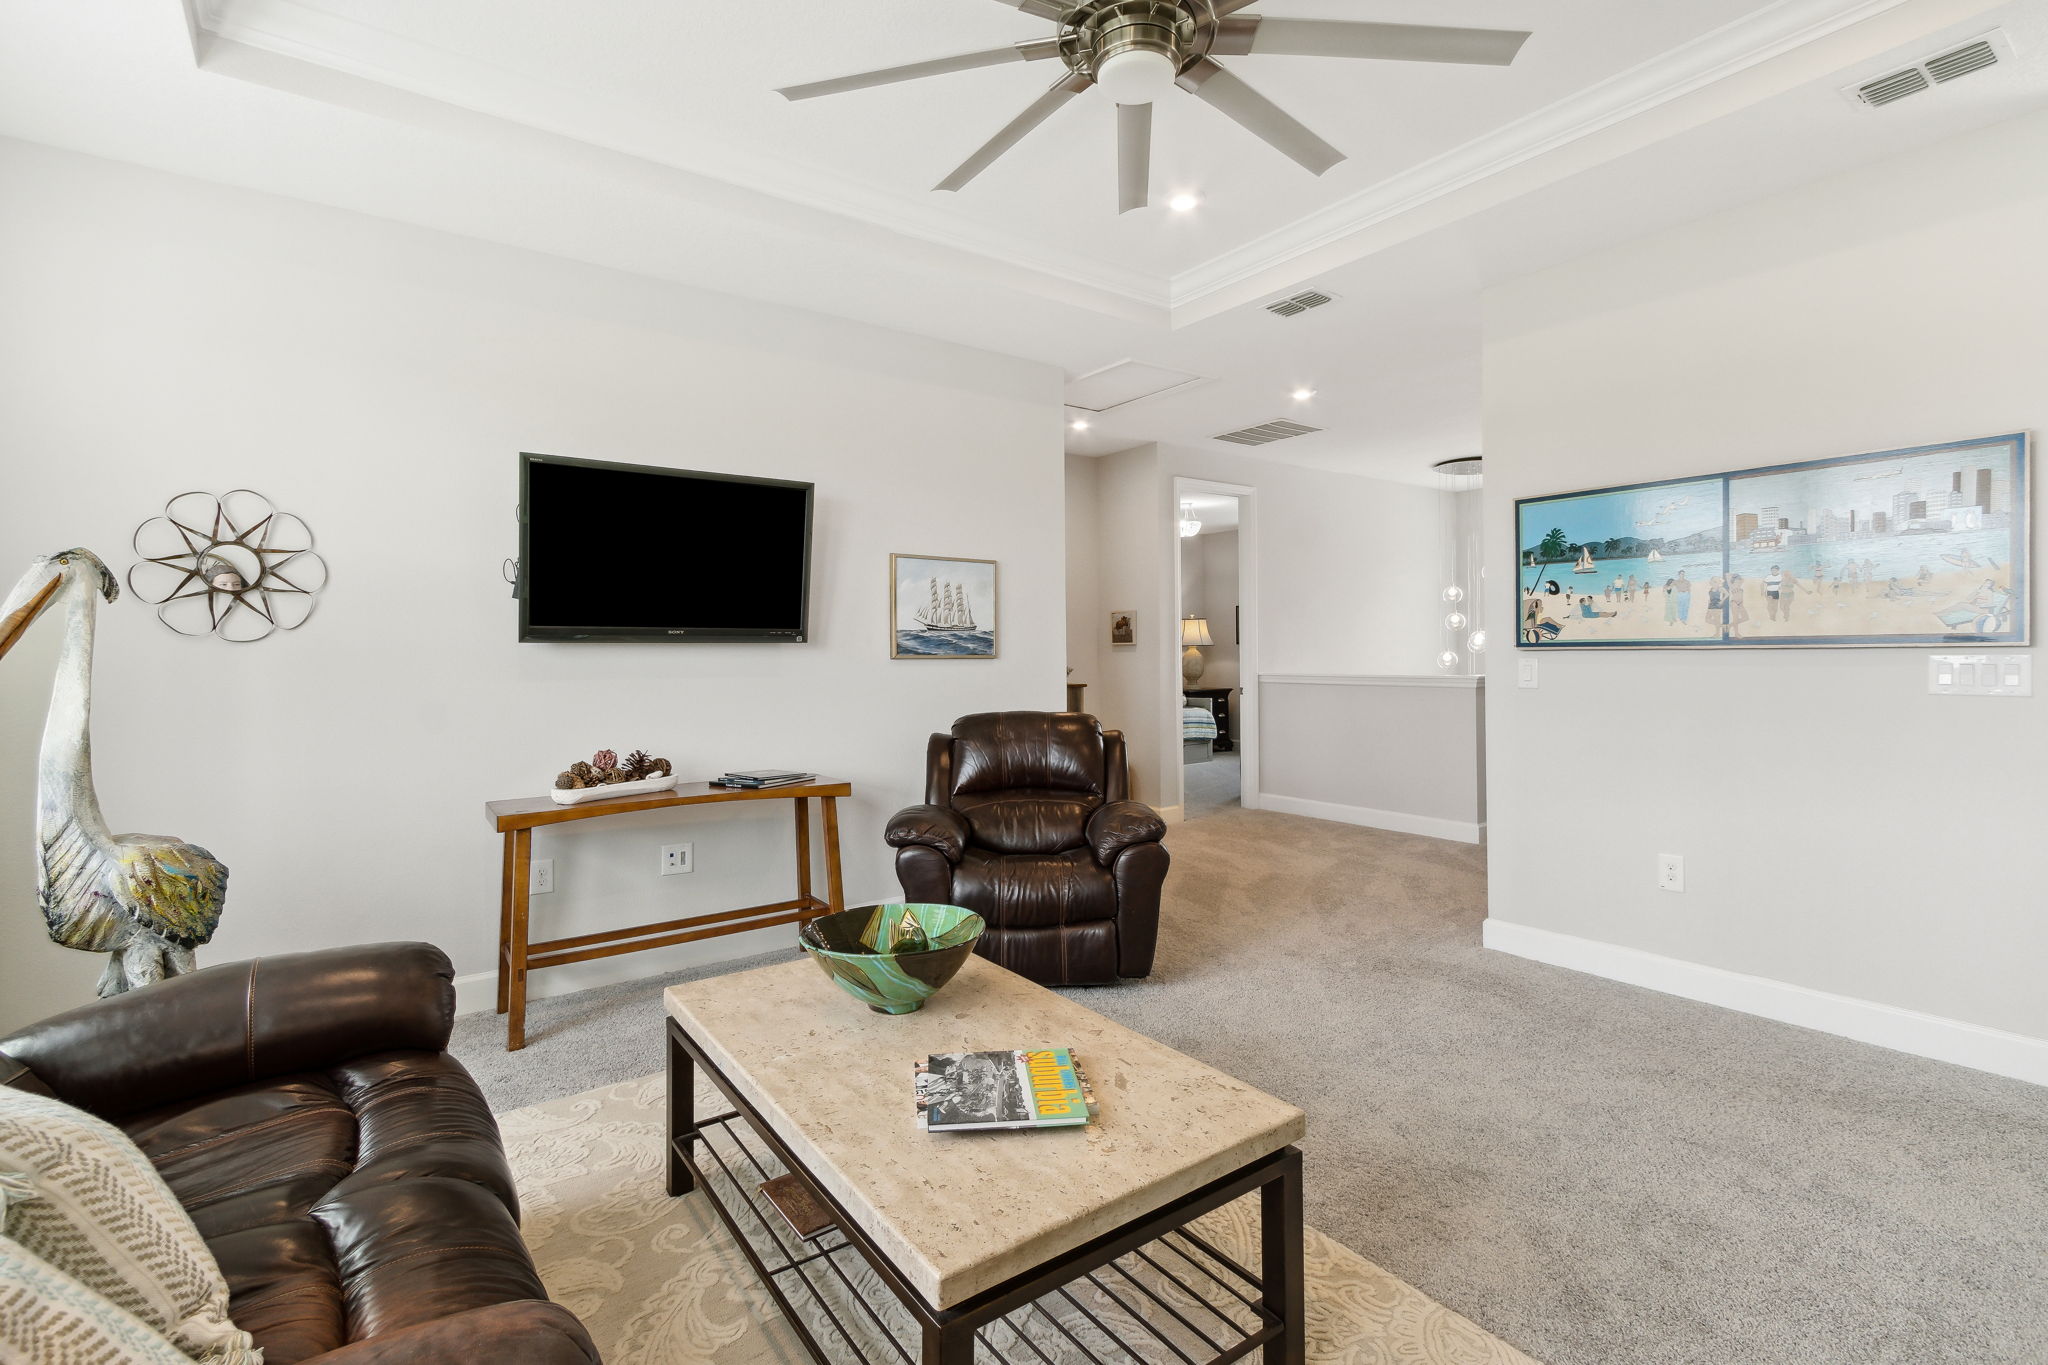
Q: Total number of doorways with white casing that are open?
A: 1